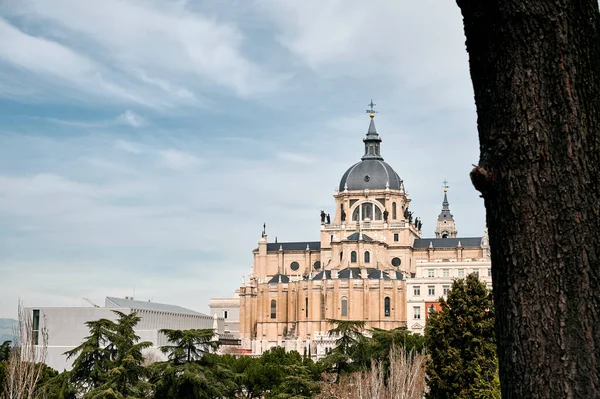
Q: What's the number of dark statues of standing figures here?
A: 8